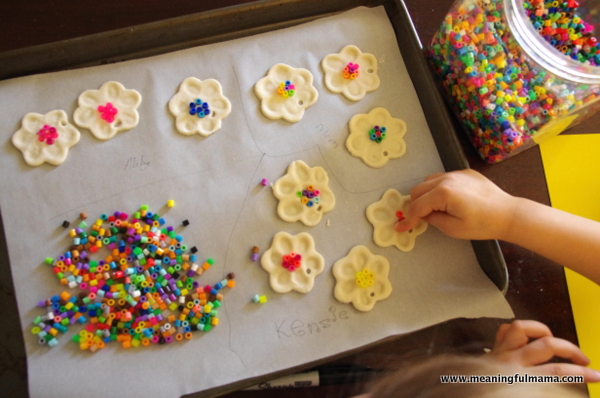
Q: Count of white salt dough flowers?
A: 10